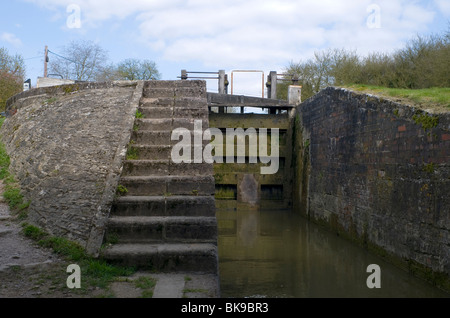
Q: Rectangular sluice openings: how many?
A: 2